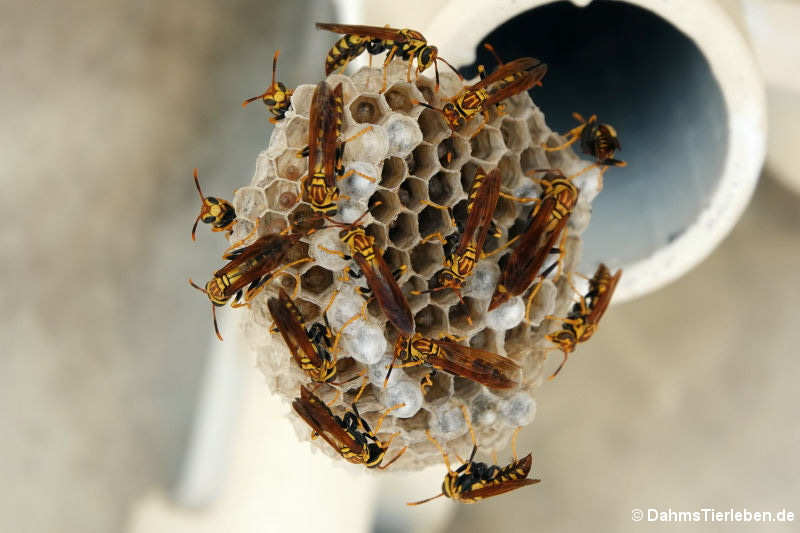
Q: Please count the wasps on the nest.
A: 15